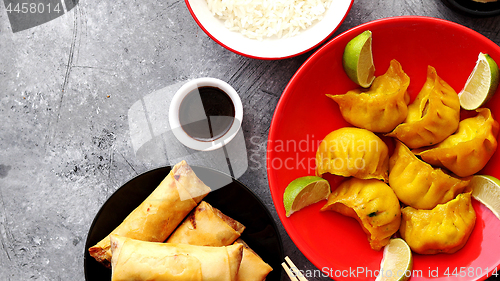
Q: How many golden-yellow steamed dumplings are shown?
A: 7